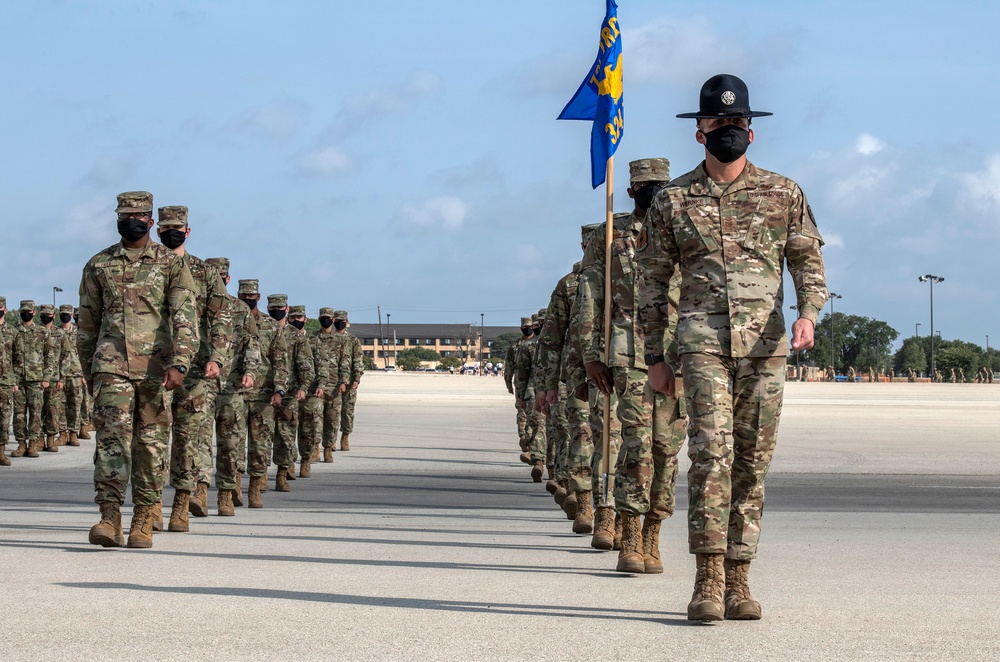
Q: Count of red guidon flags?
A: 0